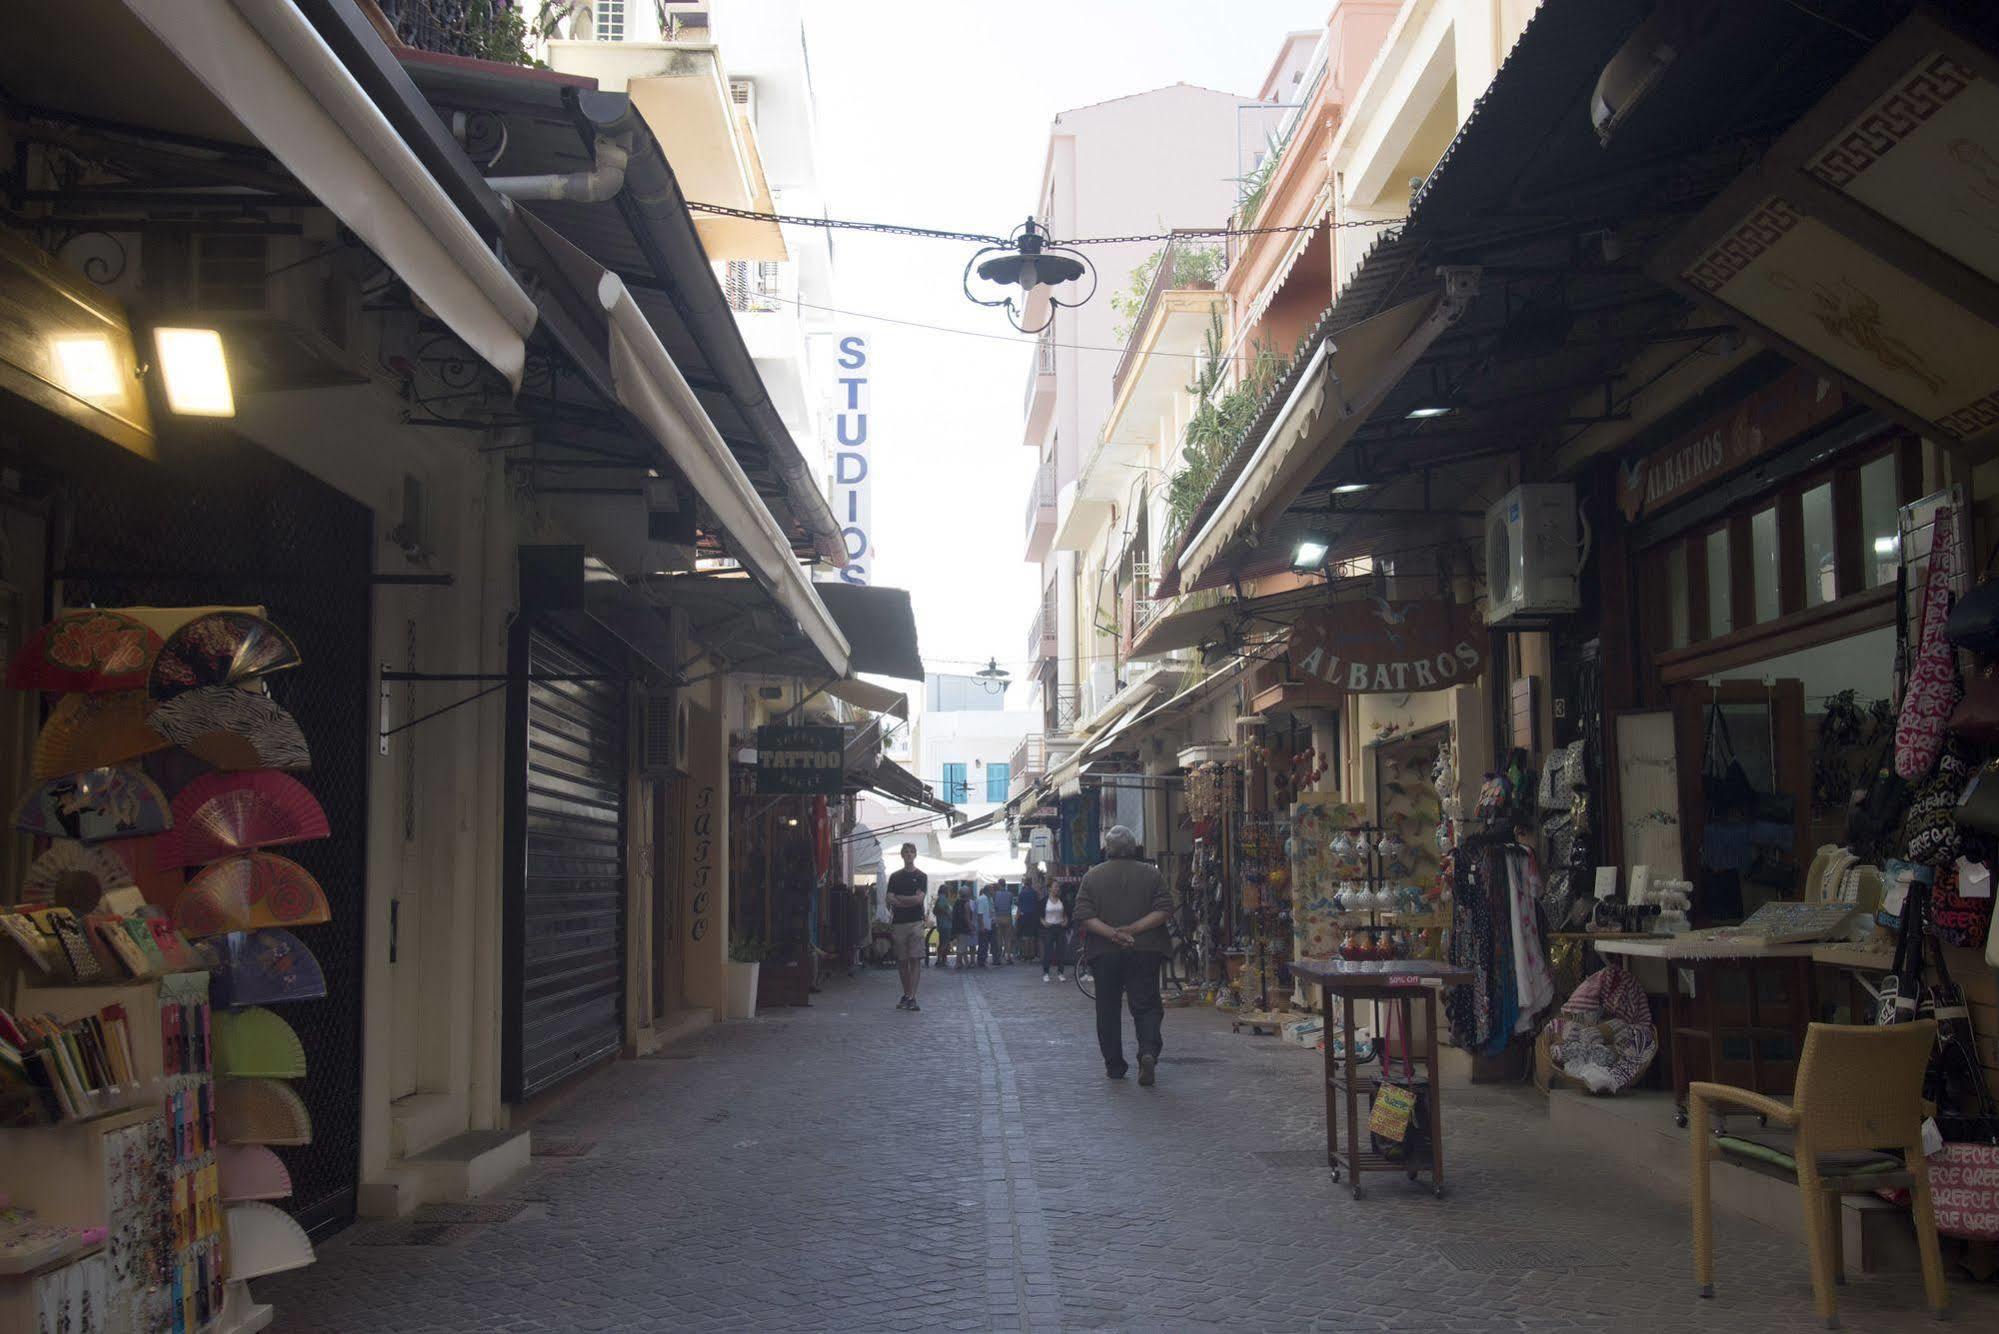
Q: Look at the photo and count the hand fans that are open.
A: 13